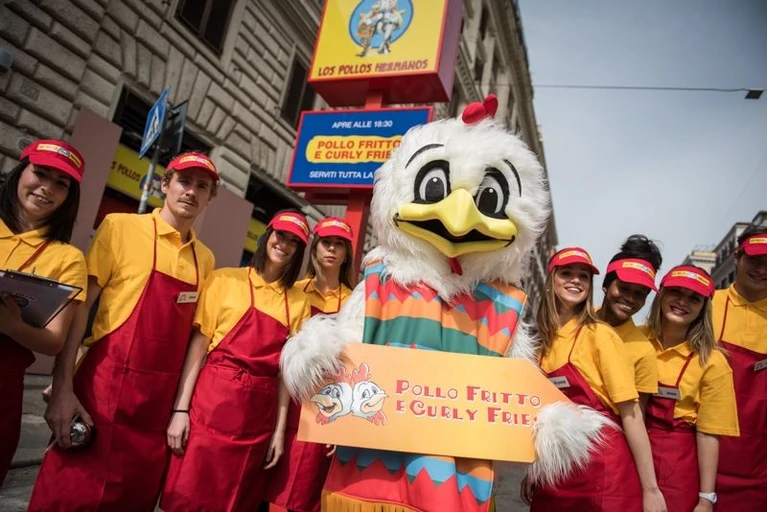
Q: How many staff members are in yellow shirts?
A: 8